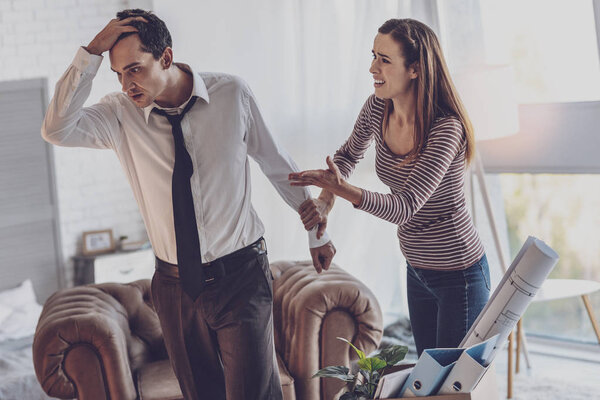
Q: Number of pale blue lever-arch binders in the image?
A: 2